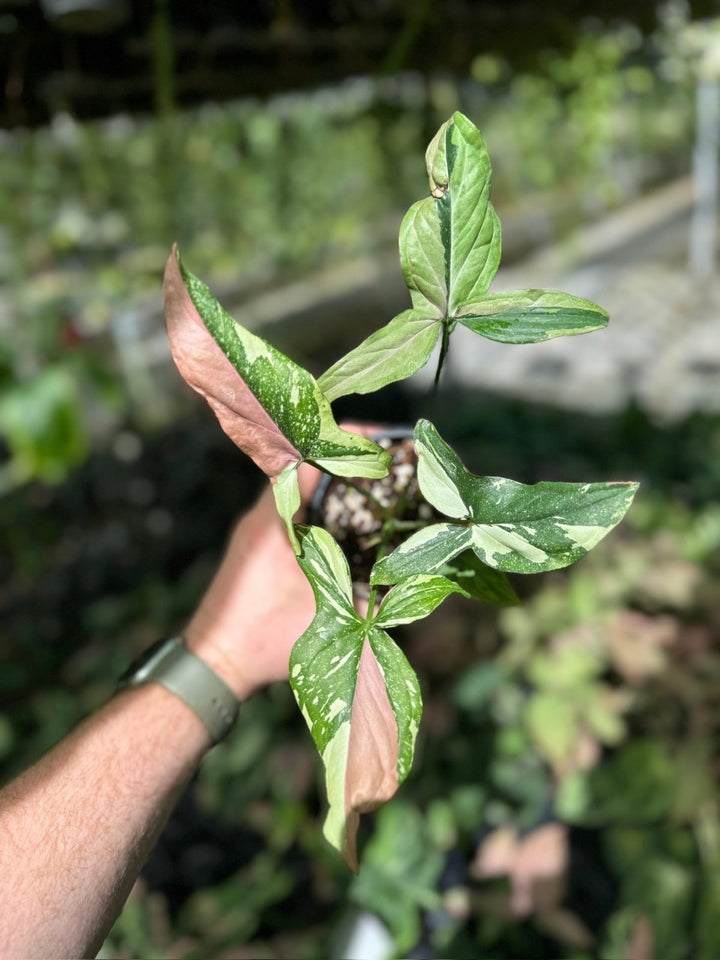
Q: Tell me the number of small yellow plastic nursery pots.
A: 0